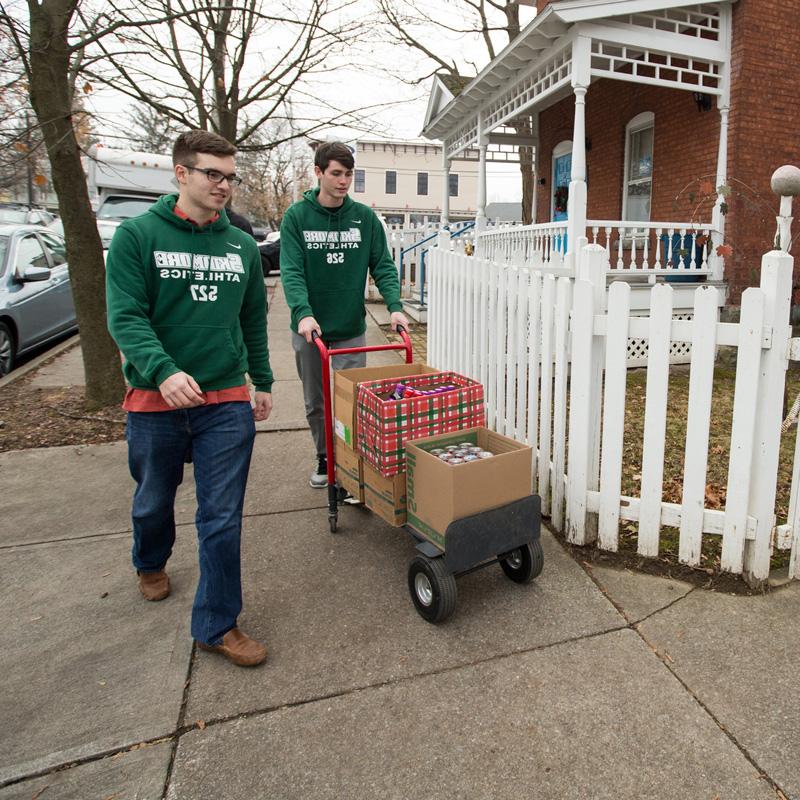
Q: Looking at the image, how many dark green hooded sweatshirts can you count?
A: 2